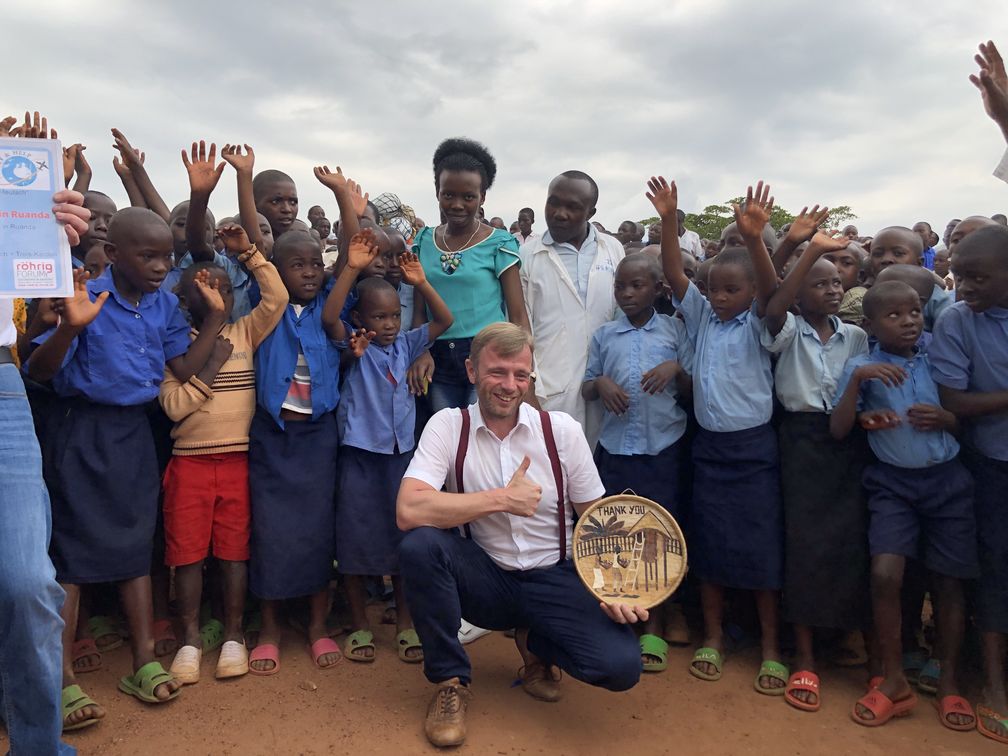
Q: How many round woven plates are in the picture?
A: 1